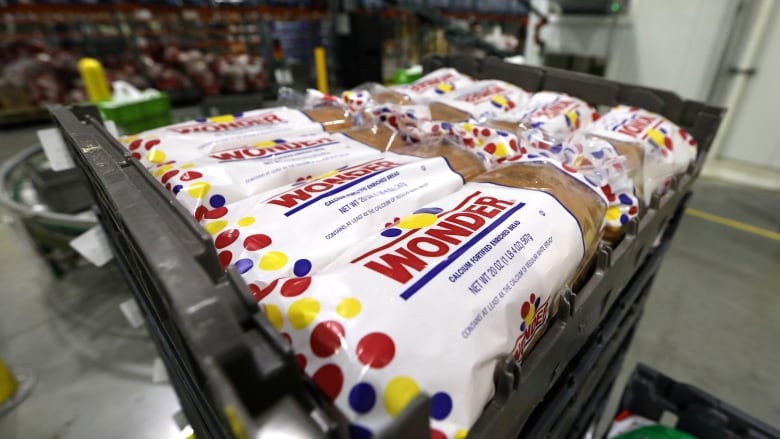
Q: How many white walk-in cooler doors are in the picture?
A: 1